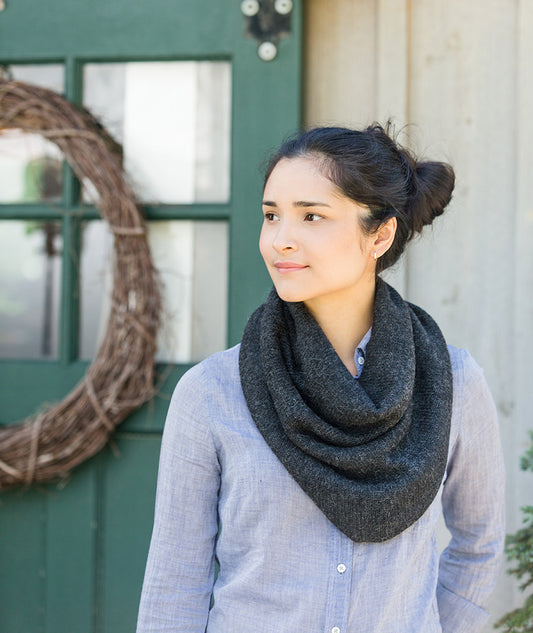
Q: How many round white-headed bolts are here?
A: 3